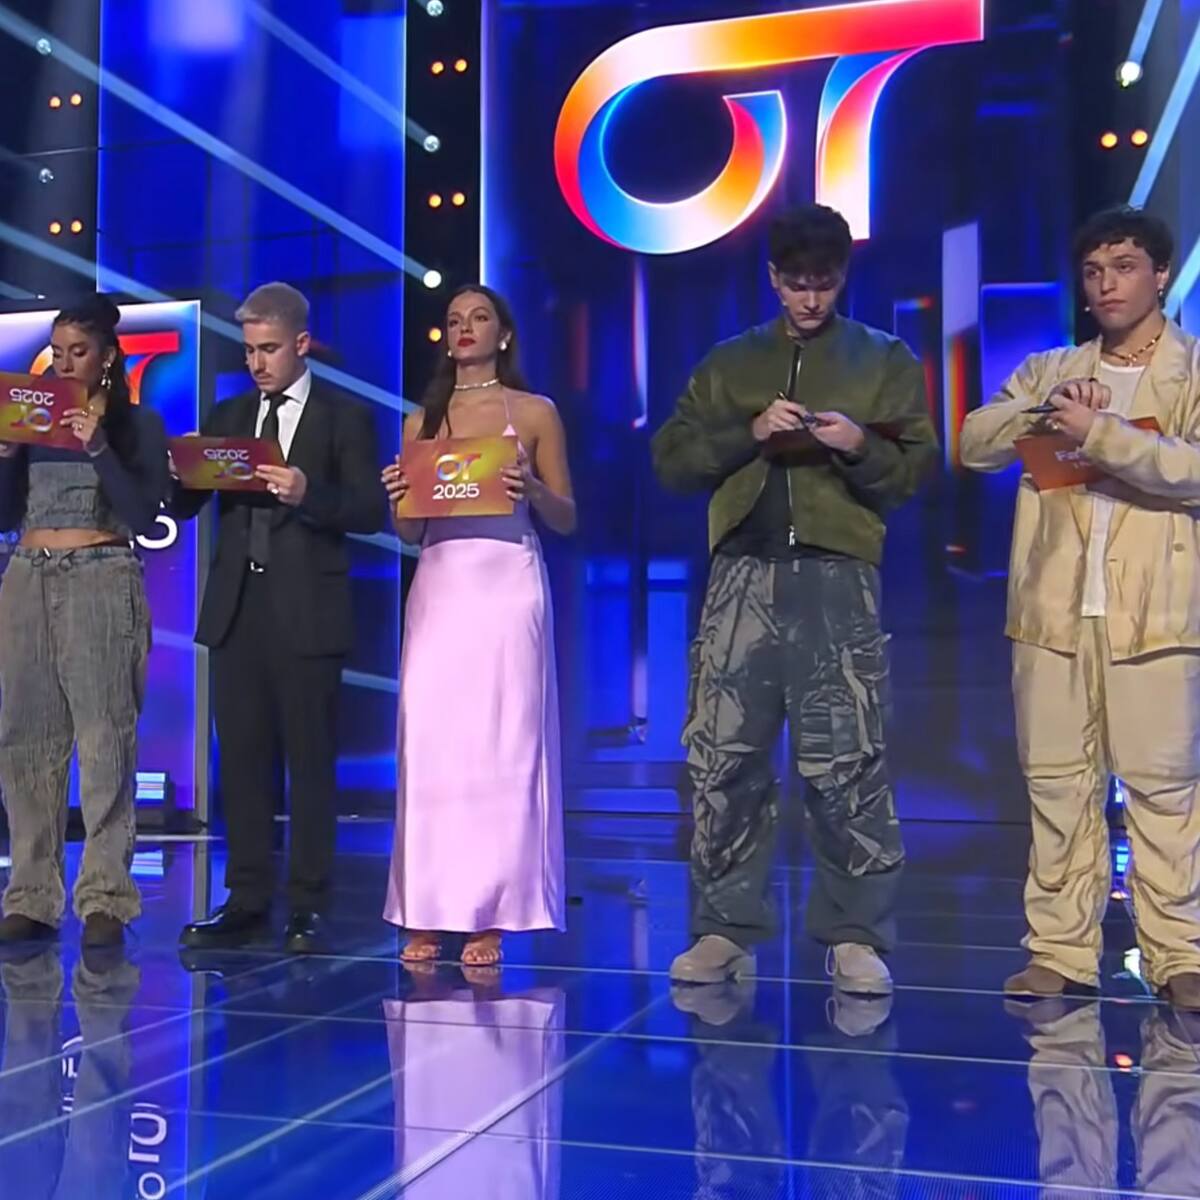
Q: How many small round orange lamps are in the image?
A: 11